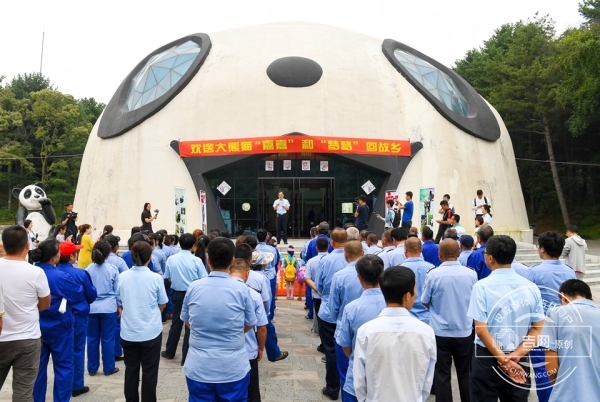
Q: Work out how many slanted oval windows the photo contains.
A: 2